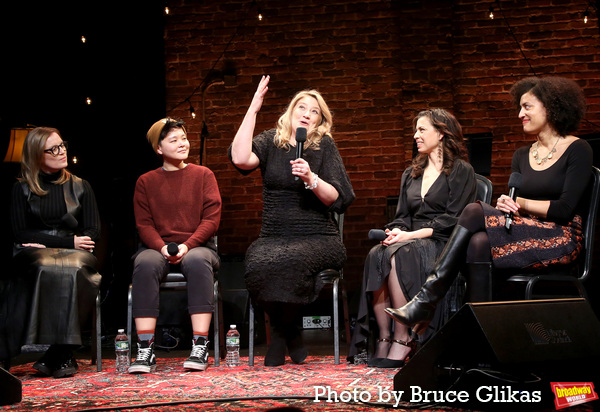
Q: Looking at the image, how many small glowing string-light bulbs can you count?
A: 8